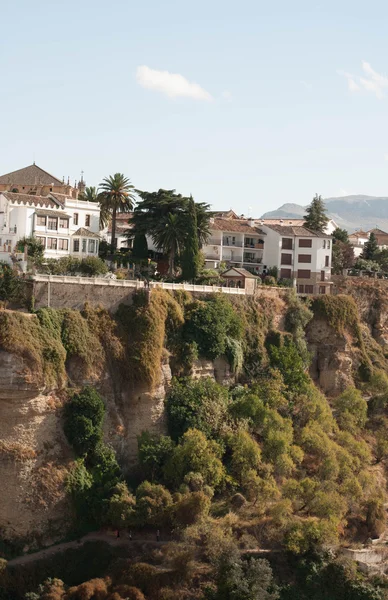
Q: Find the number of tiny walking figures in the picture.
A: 3